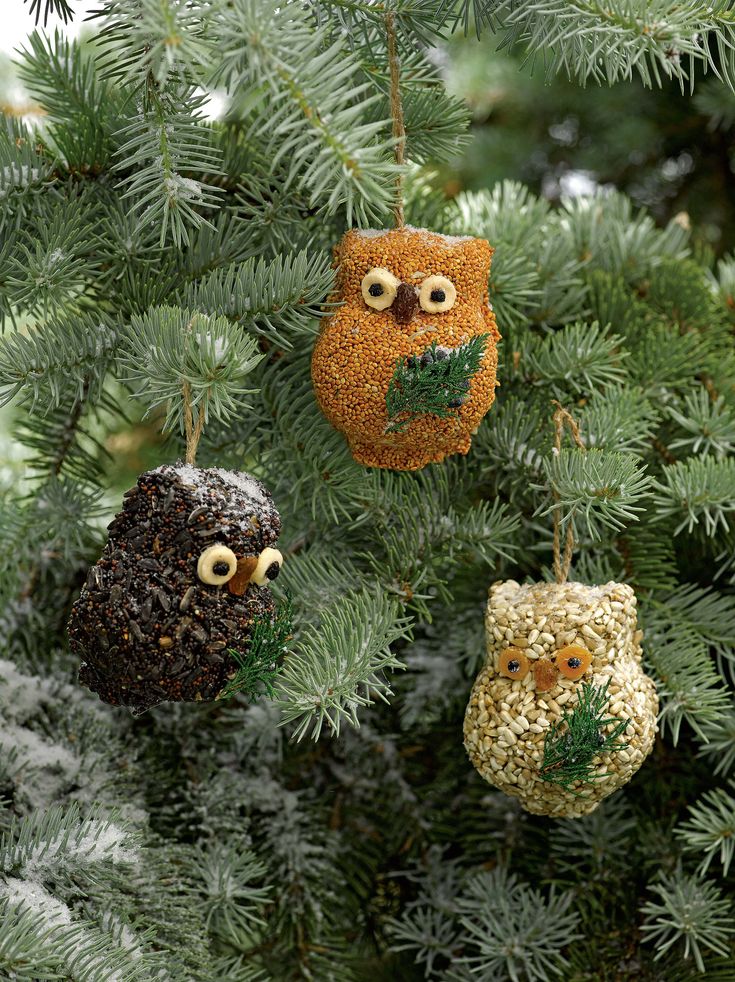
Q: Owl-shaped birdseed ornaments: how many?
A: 3